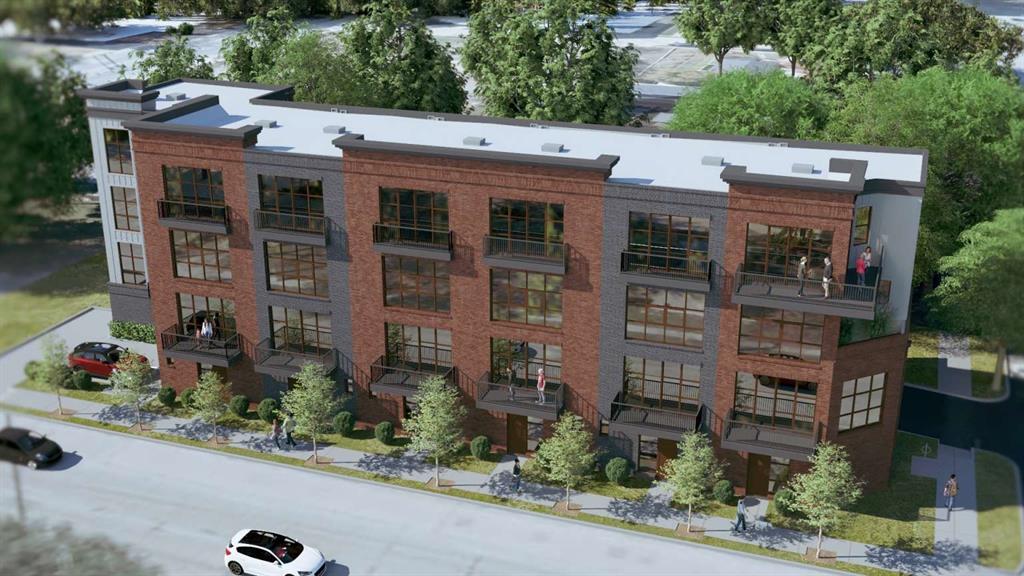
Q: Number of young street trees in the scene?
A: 8